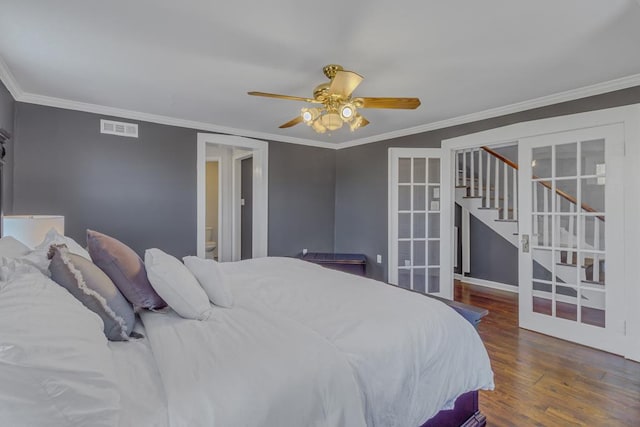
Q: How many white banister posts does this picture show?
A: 14